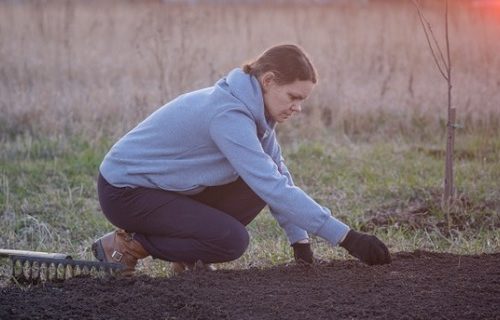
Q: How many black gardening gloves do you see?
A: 2